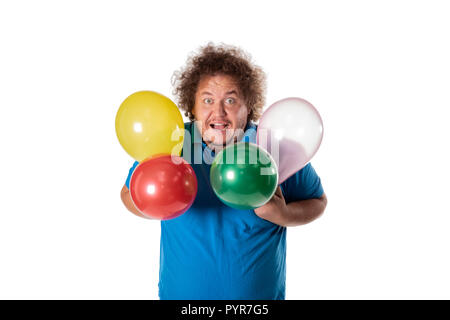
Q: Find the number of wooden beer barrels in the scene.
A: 0